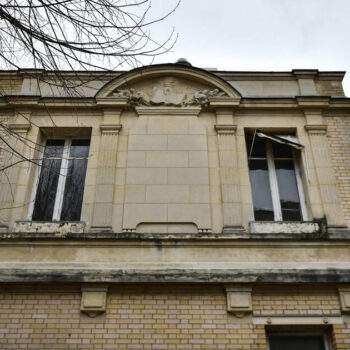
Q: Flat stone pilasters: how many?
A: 4